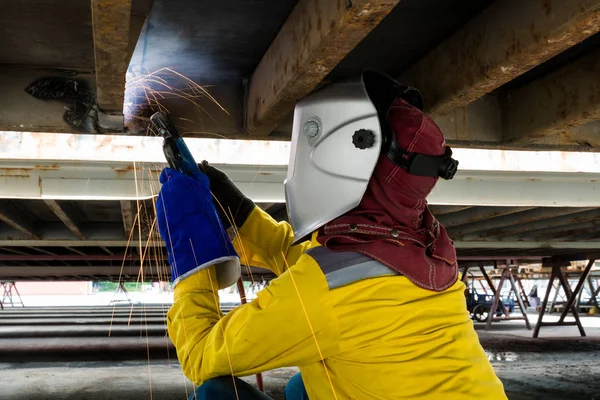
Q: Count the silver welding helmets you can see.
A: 1